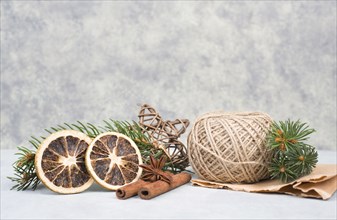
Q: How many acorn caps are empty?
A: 0